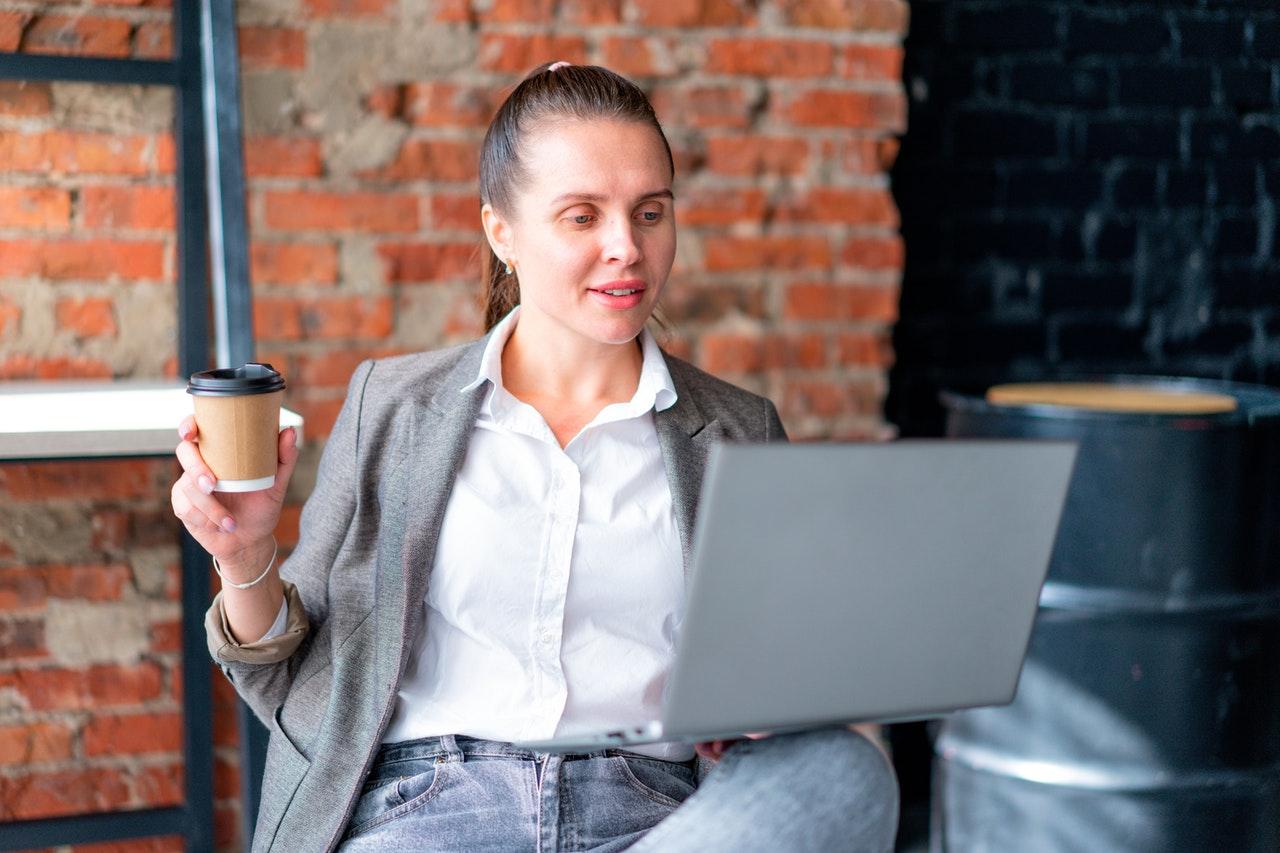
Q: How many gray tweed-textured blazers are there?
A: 1